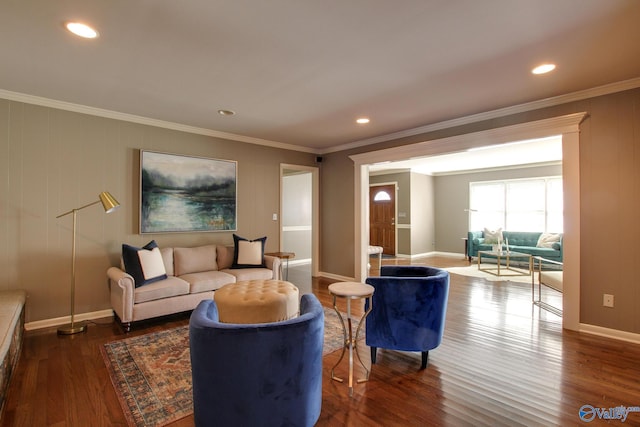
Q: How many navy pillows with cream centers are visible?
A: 2